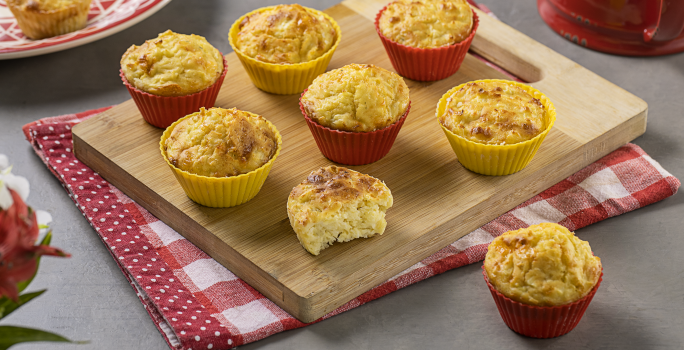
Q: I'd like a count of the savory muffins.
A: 9